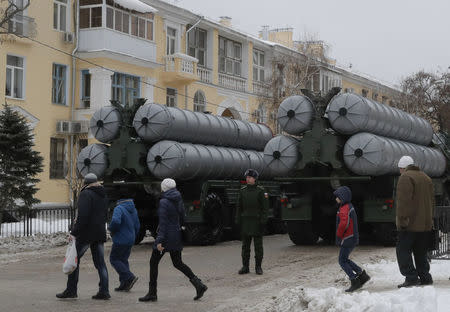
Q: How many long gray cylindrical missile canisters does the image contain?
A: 8